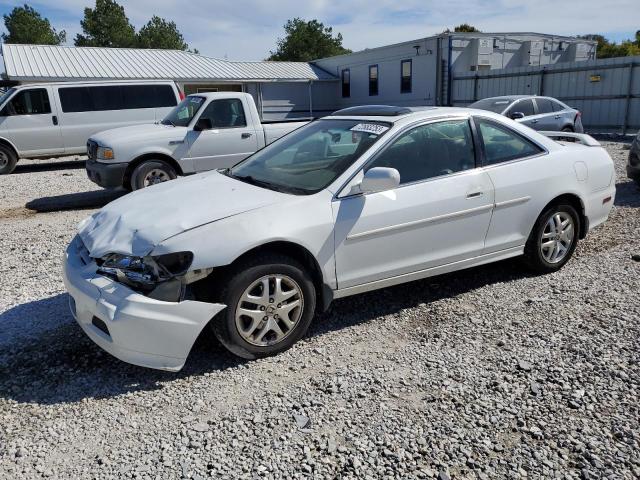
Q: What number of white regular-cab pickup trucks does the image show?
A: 1